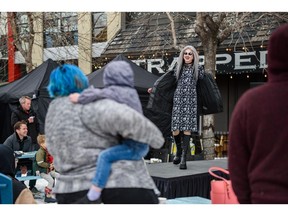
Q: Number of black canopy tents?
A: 2